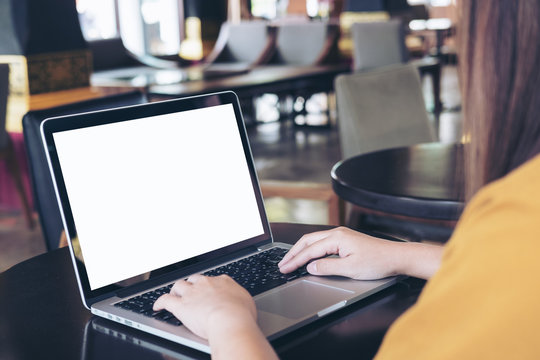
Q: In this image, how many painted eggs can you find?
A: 0